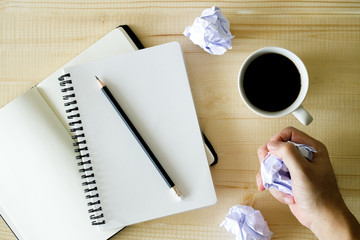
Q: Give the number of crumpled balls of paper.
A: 3